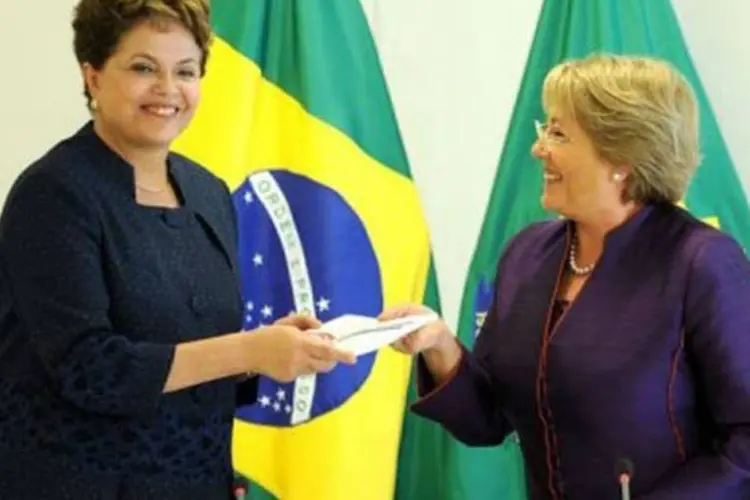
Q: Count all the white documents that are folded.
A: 1